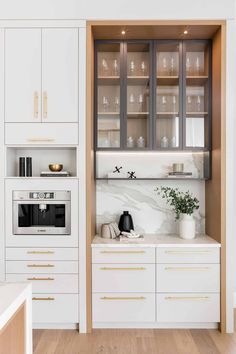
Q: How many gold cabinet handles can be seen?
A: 13